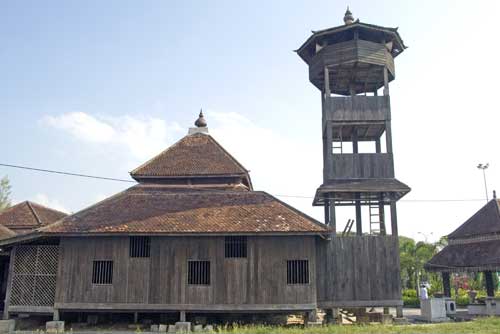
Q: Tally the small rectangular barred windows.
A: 5